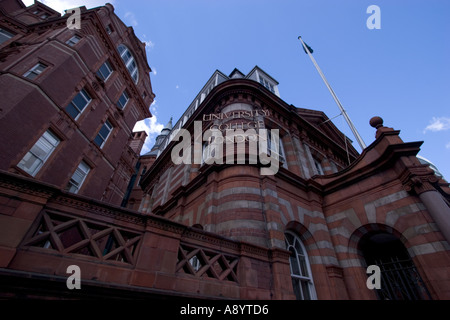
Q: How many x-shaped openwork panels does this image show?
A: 2